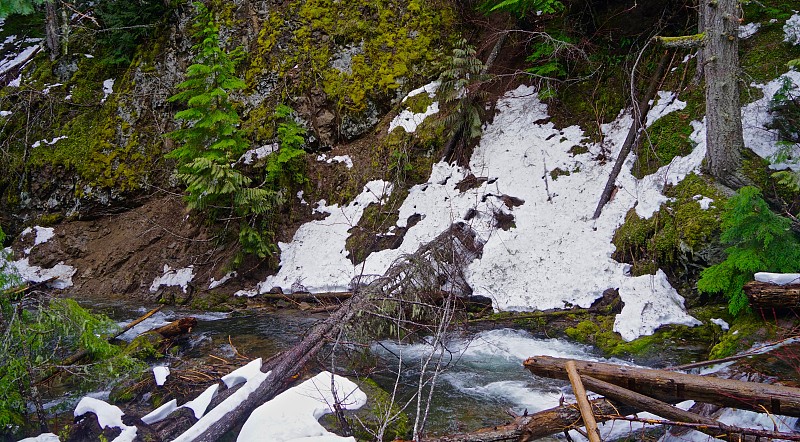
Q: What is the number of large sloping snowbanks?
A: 1